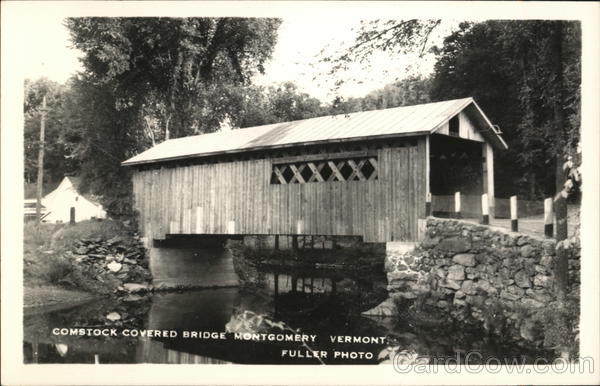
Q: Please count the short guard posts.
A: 5